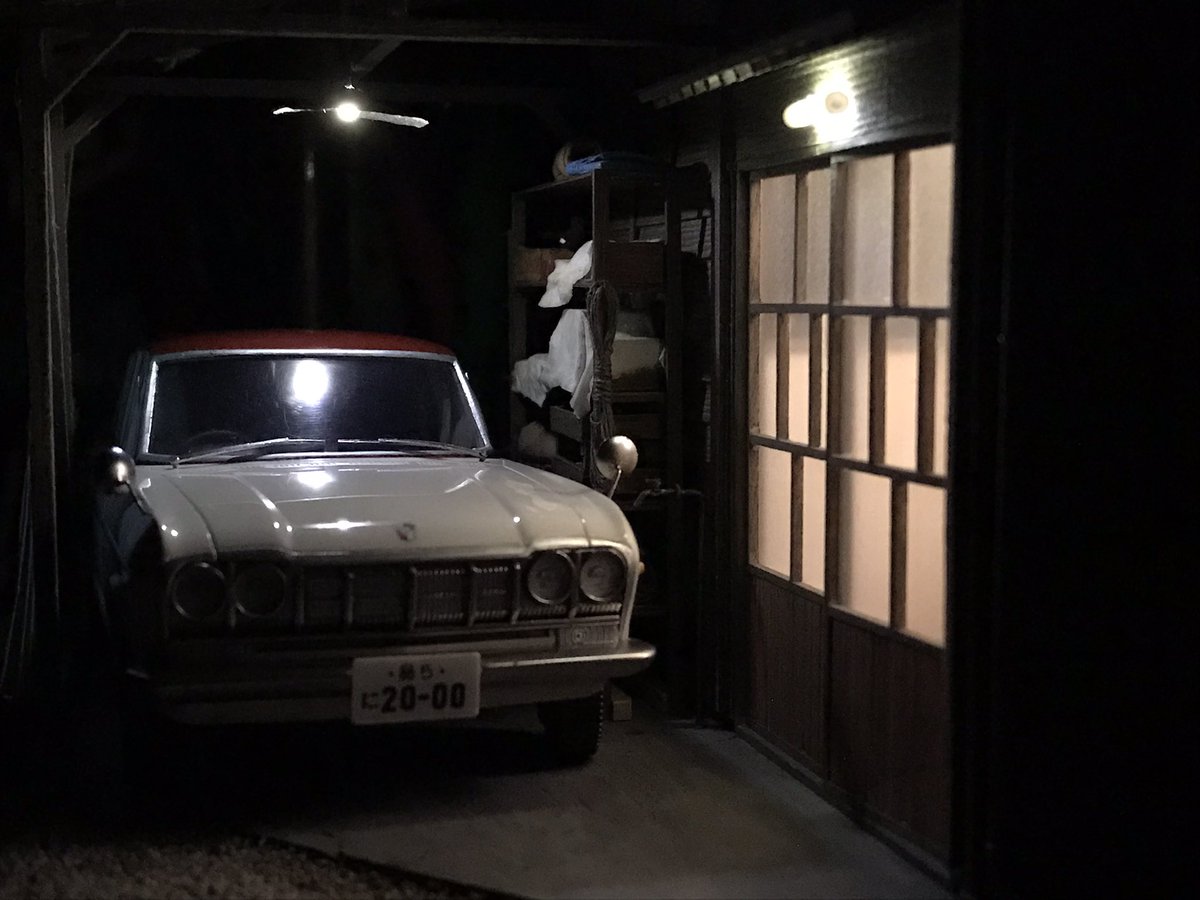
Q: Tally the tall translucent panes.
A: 14